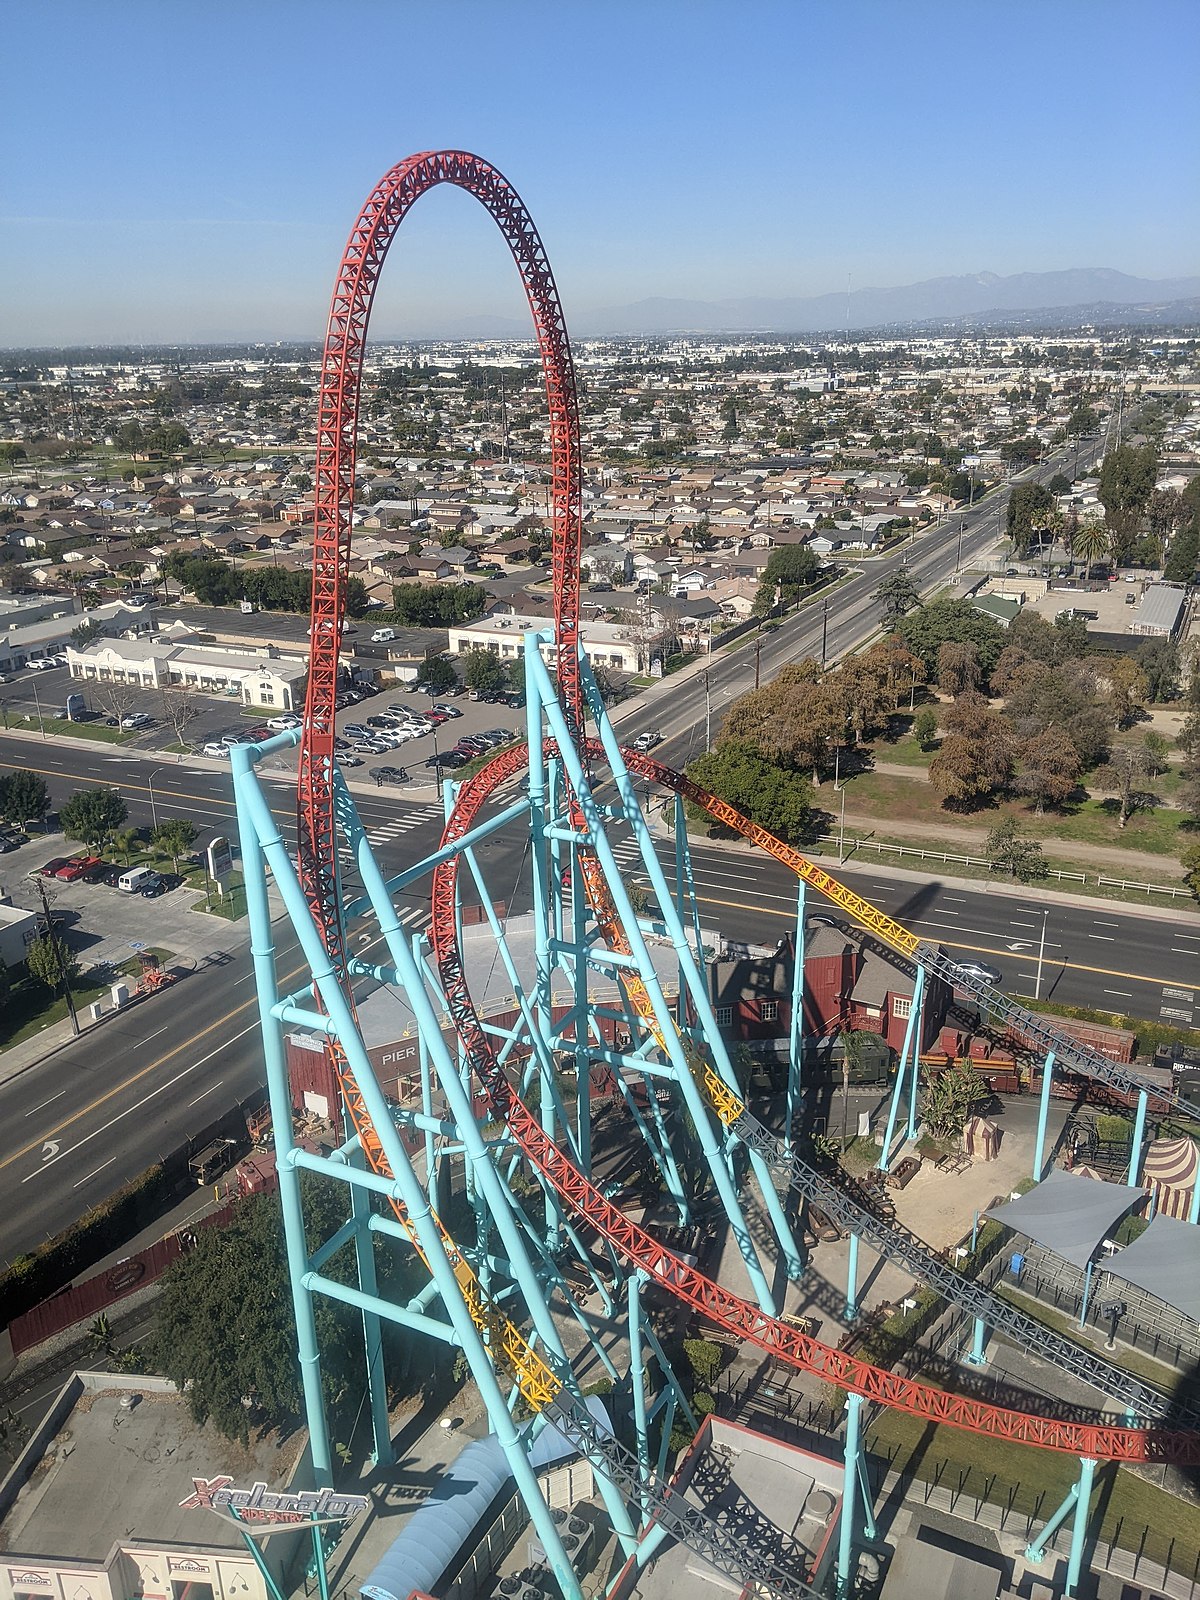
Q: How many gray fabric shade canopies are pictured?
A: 2